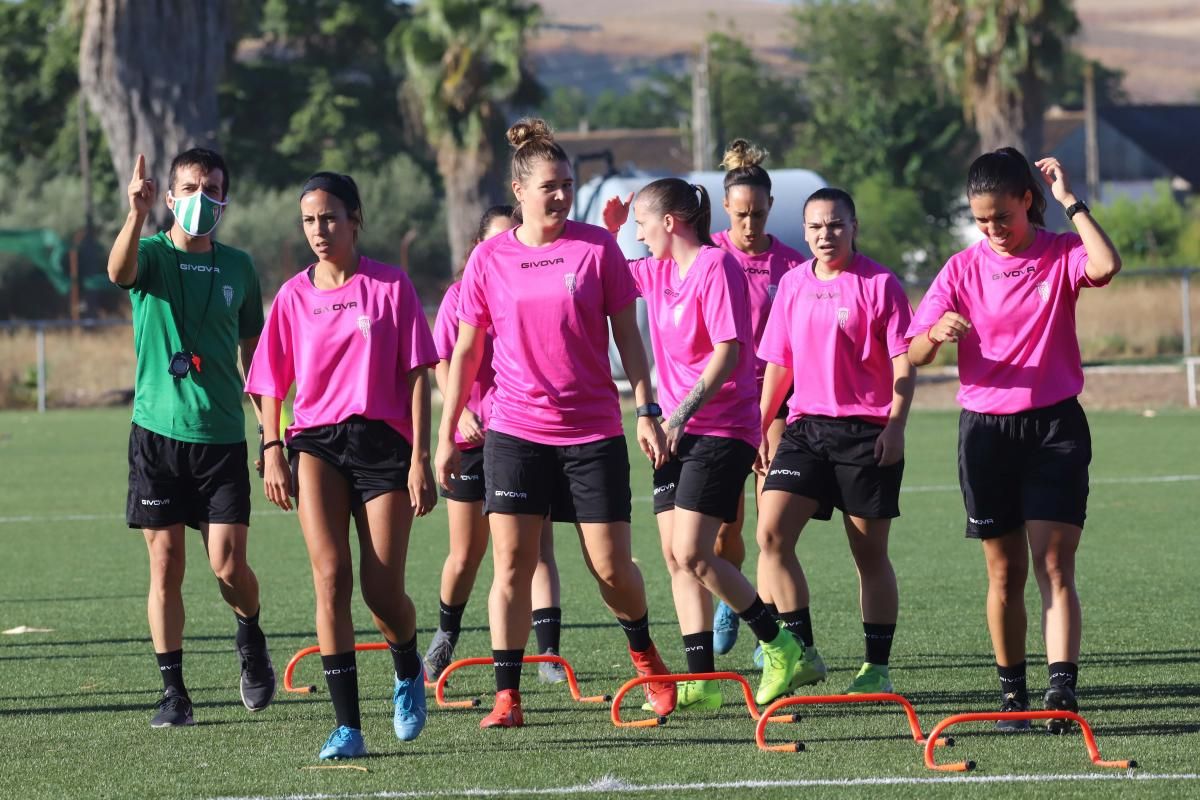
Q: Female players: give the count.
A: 7